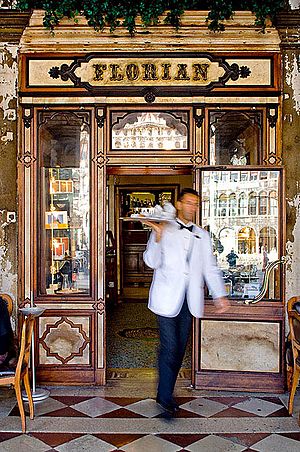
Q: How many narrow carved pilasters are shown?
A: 4